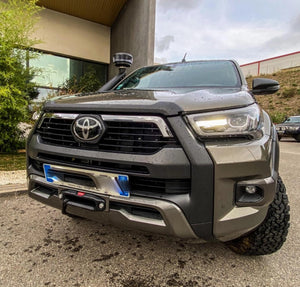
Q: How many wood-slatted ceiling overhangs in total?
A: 1